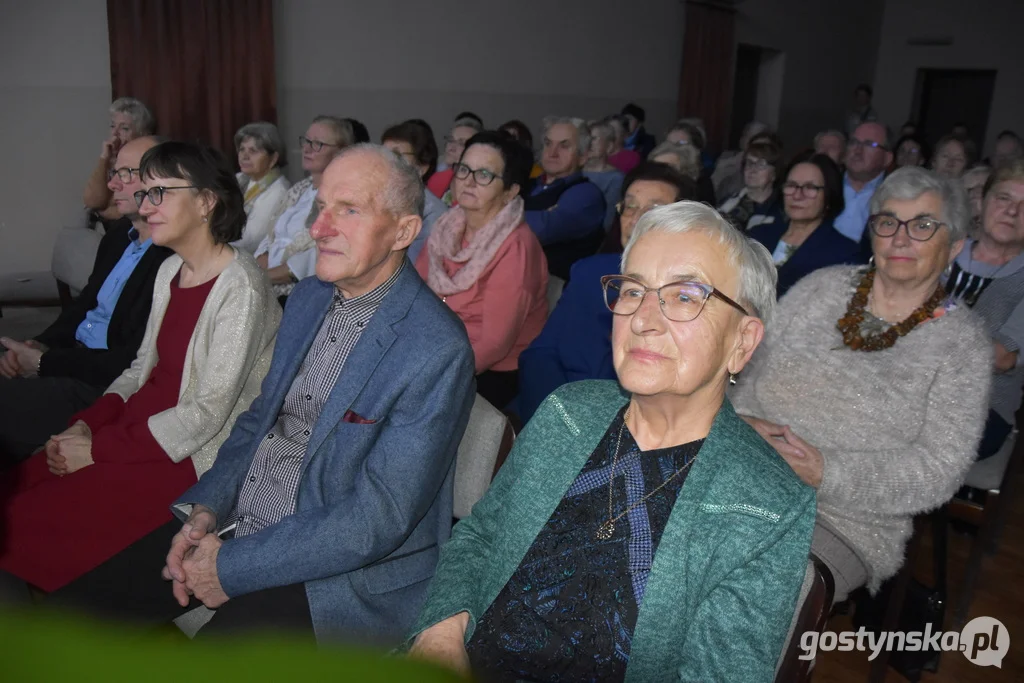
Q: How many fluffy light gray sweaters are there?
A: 1